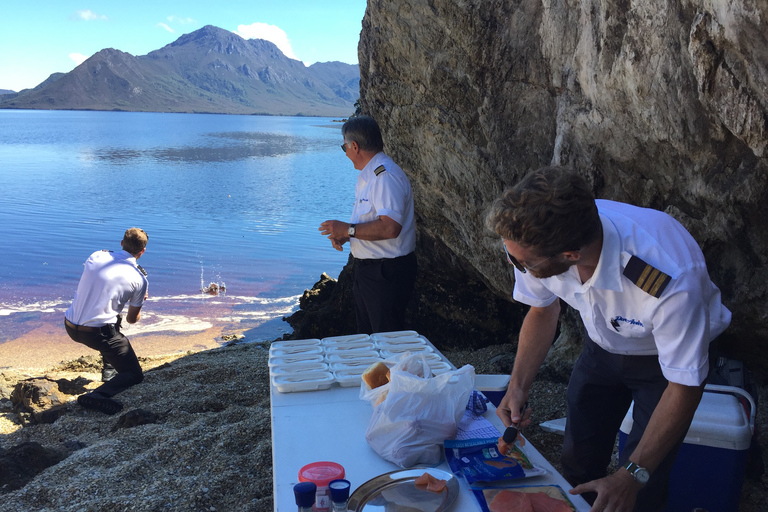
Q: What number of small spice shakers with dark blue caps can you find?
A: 2